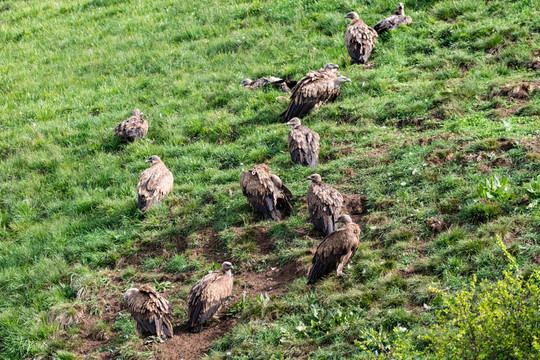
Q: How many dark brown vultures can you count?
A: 13